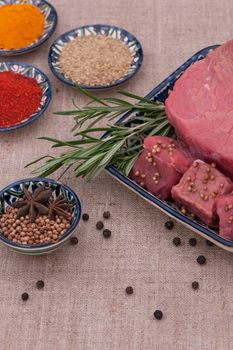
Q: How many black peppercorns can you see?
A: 15